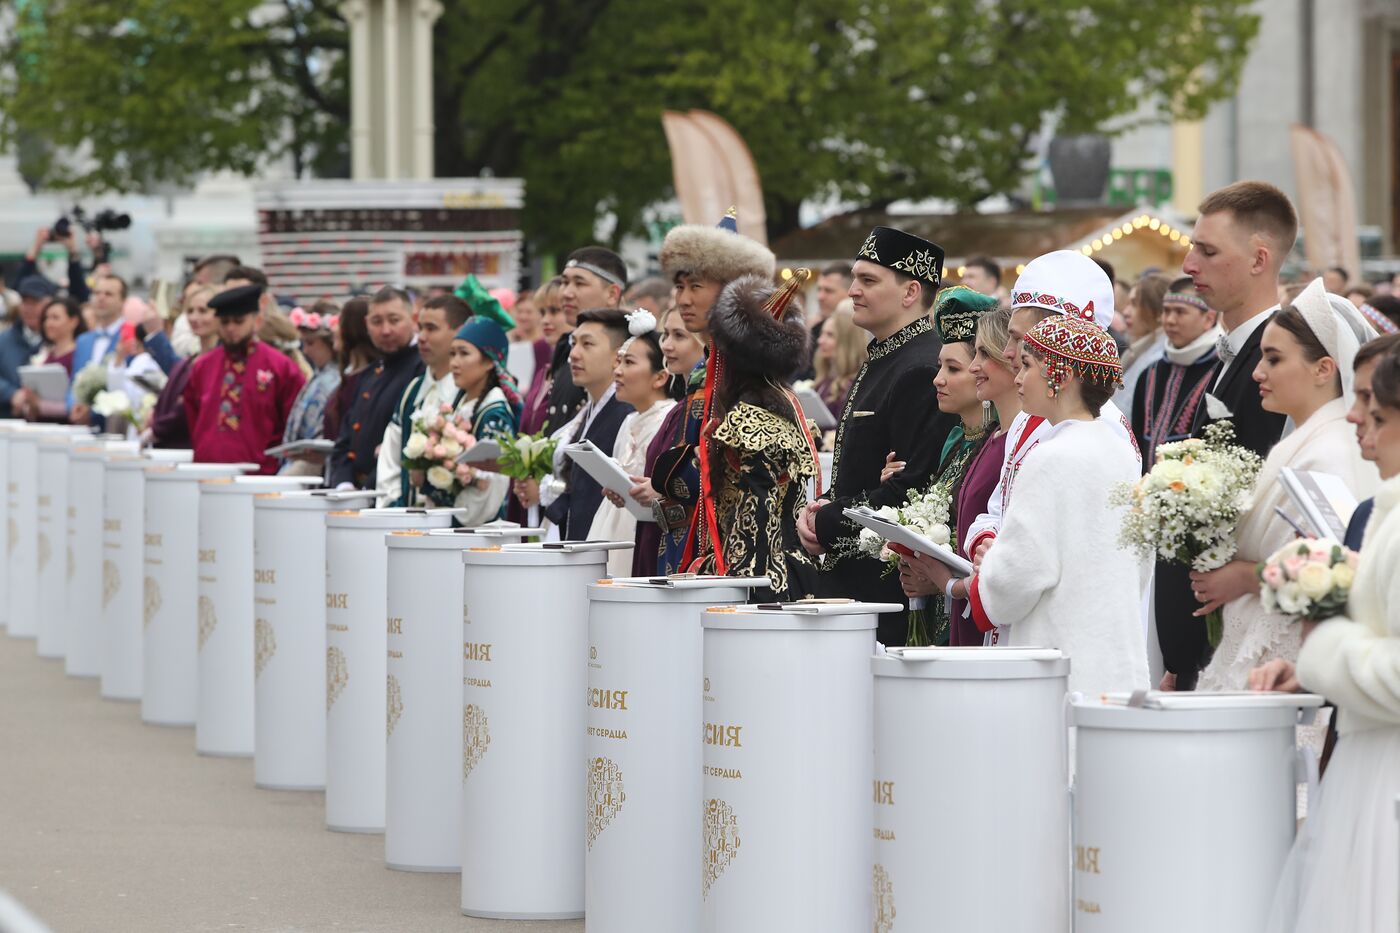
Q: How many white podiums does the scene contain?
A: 15